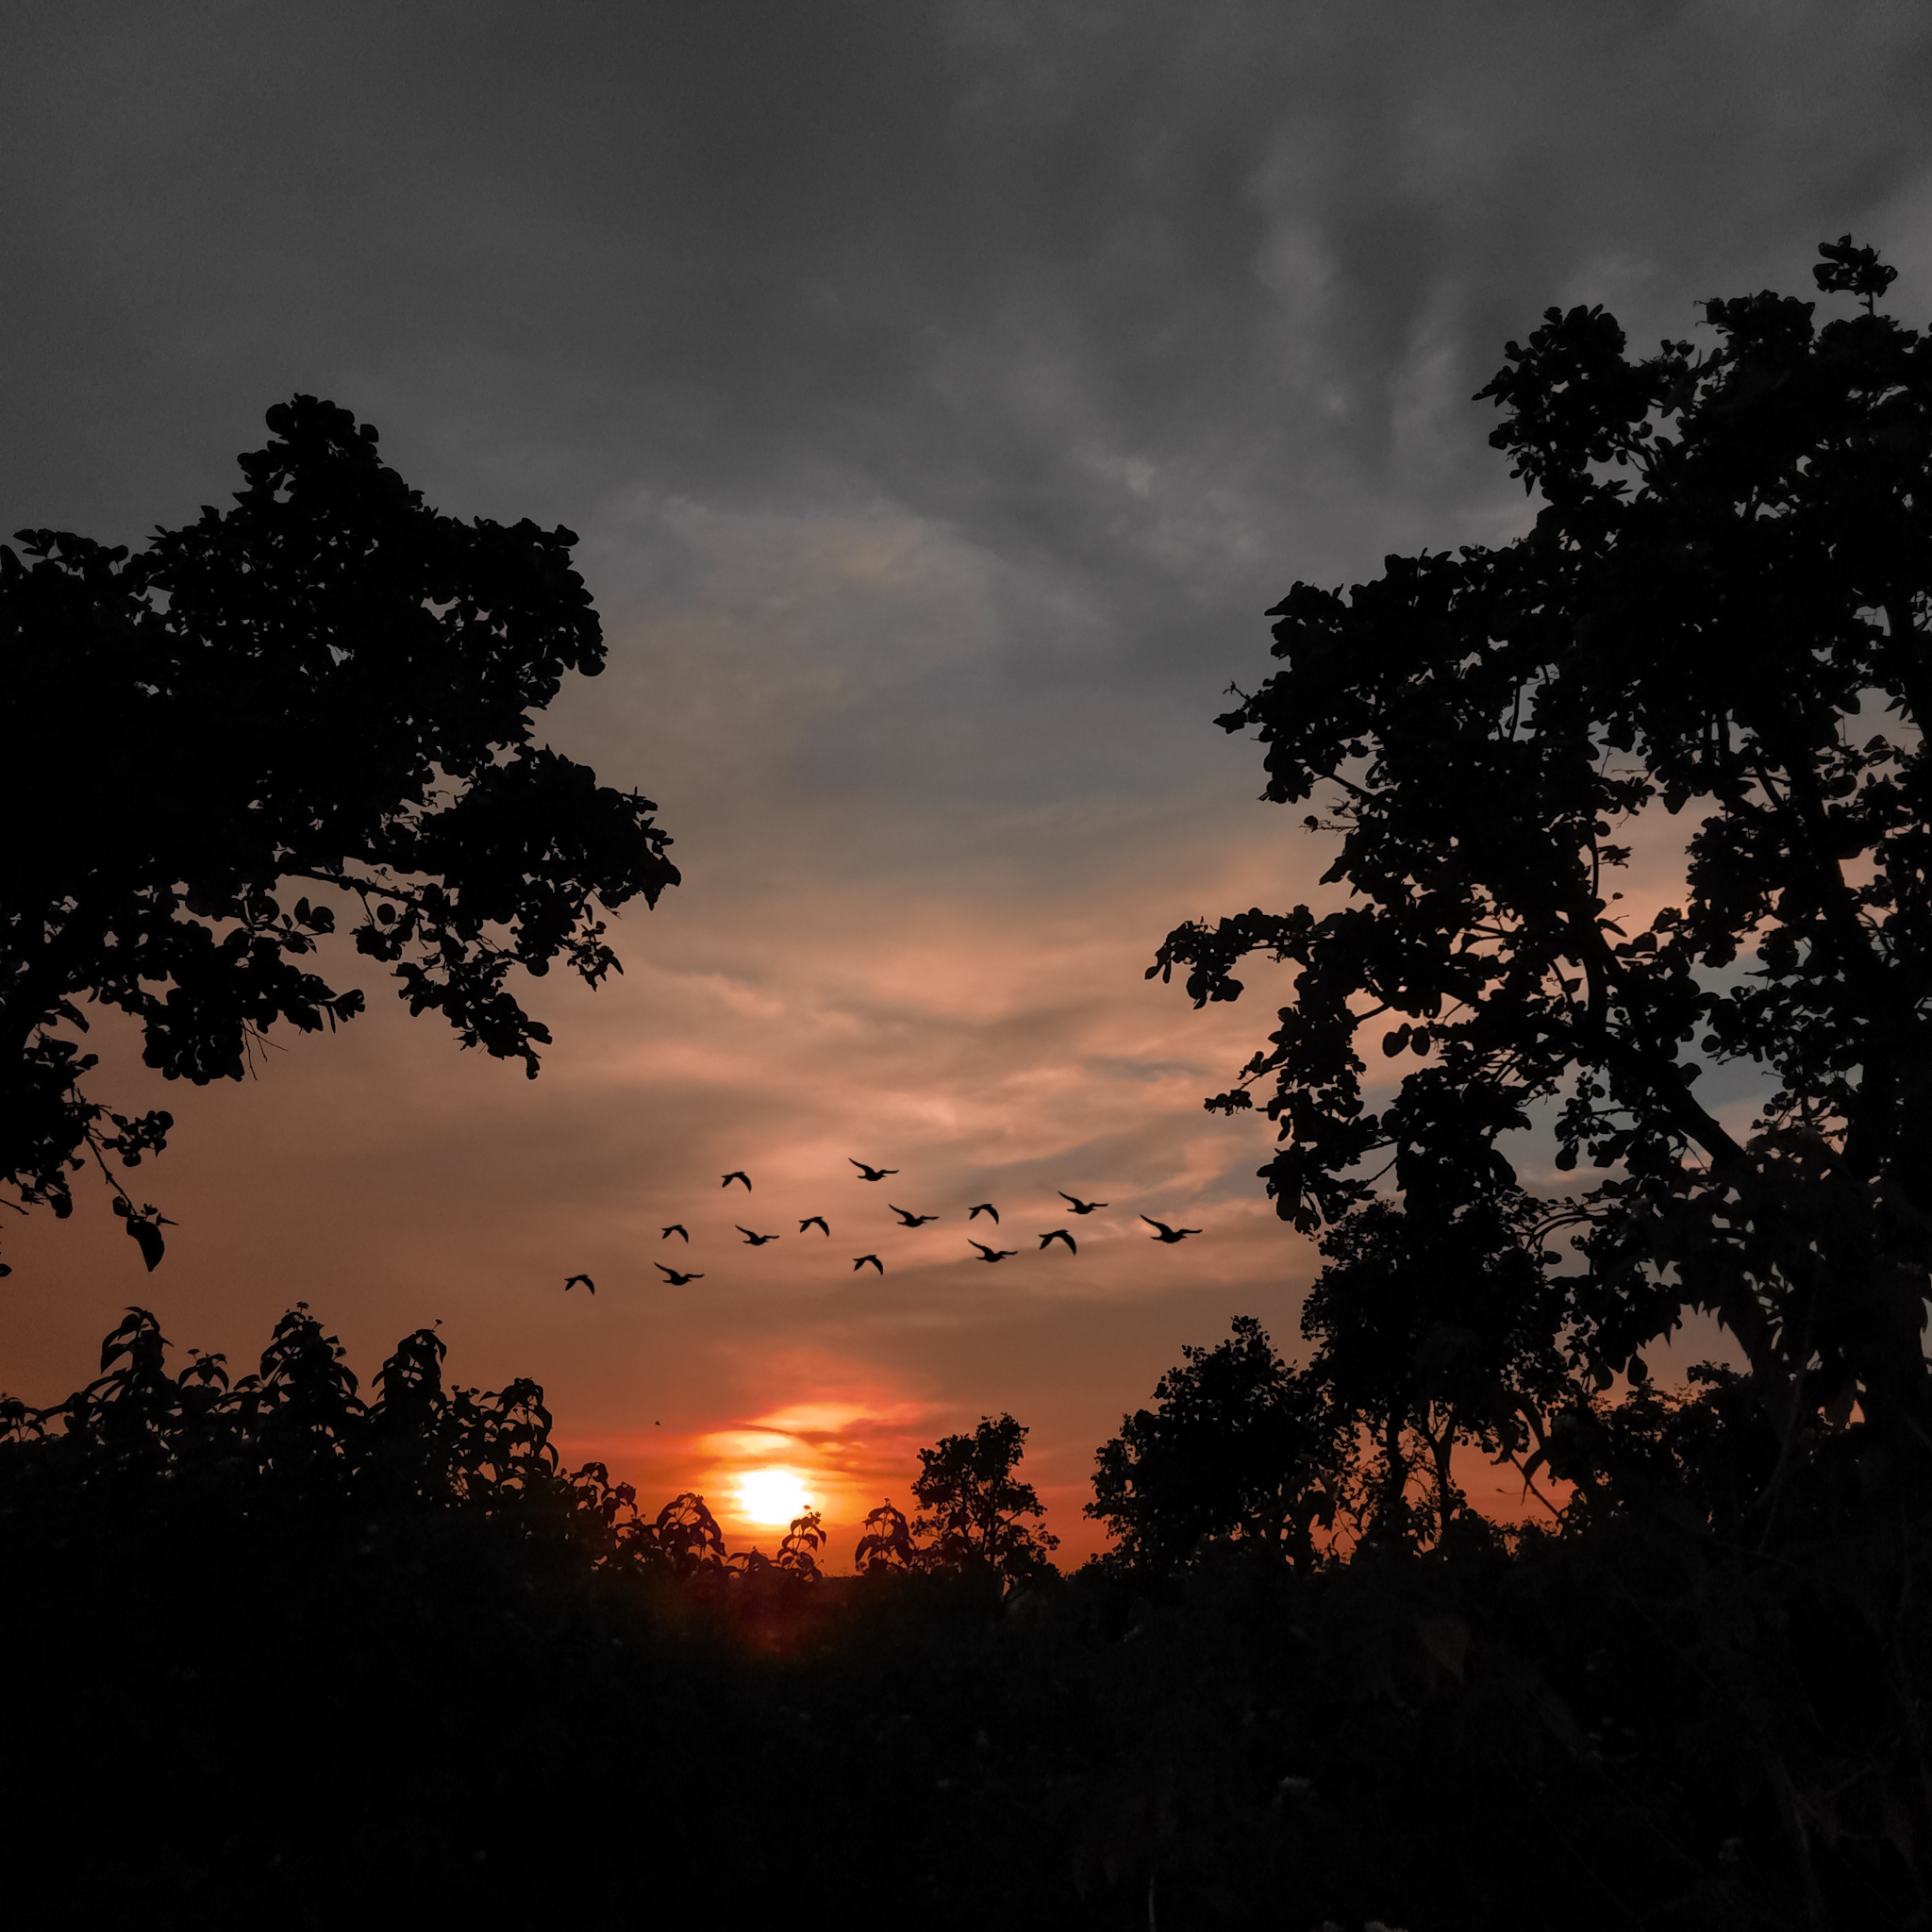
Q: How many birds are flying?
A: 14